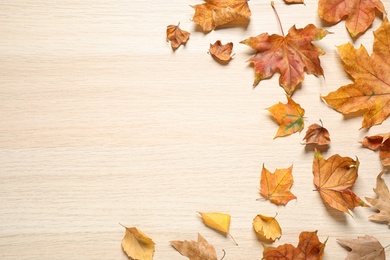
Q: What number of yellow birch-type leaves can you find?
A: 3